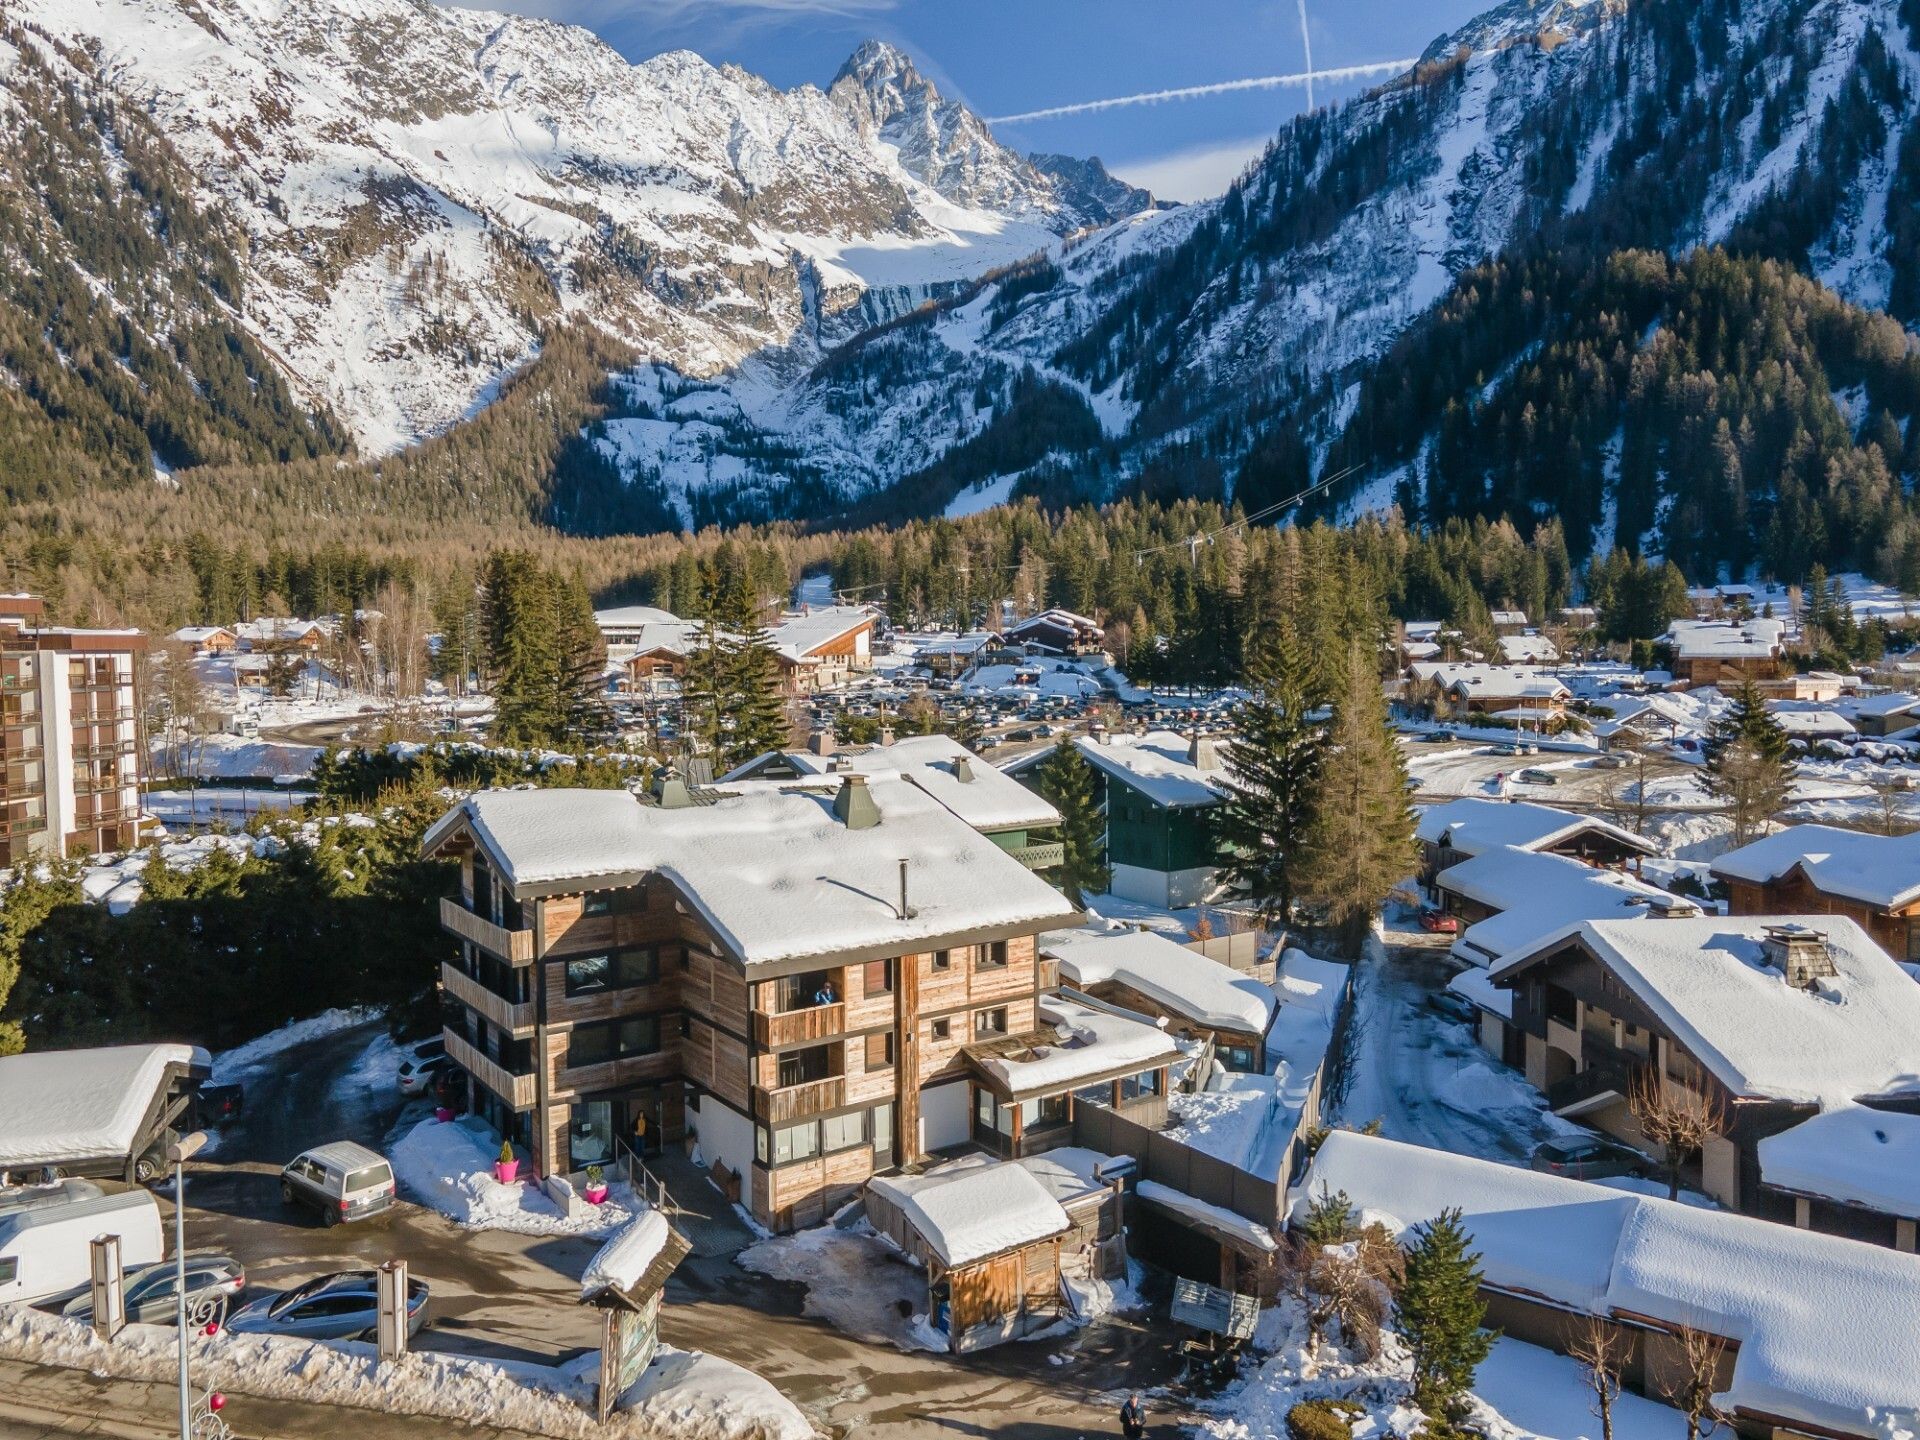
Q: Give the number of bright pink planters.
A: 3